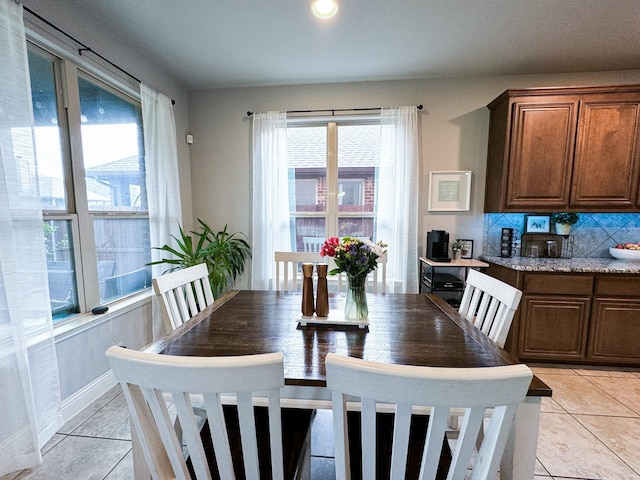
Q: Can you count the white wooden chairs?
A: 6